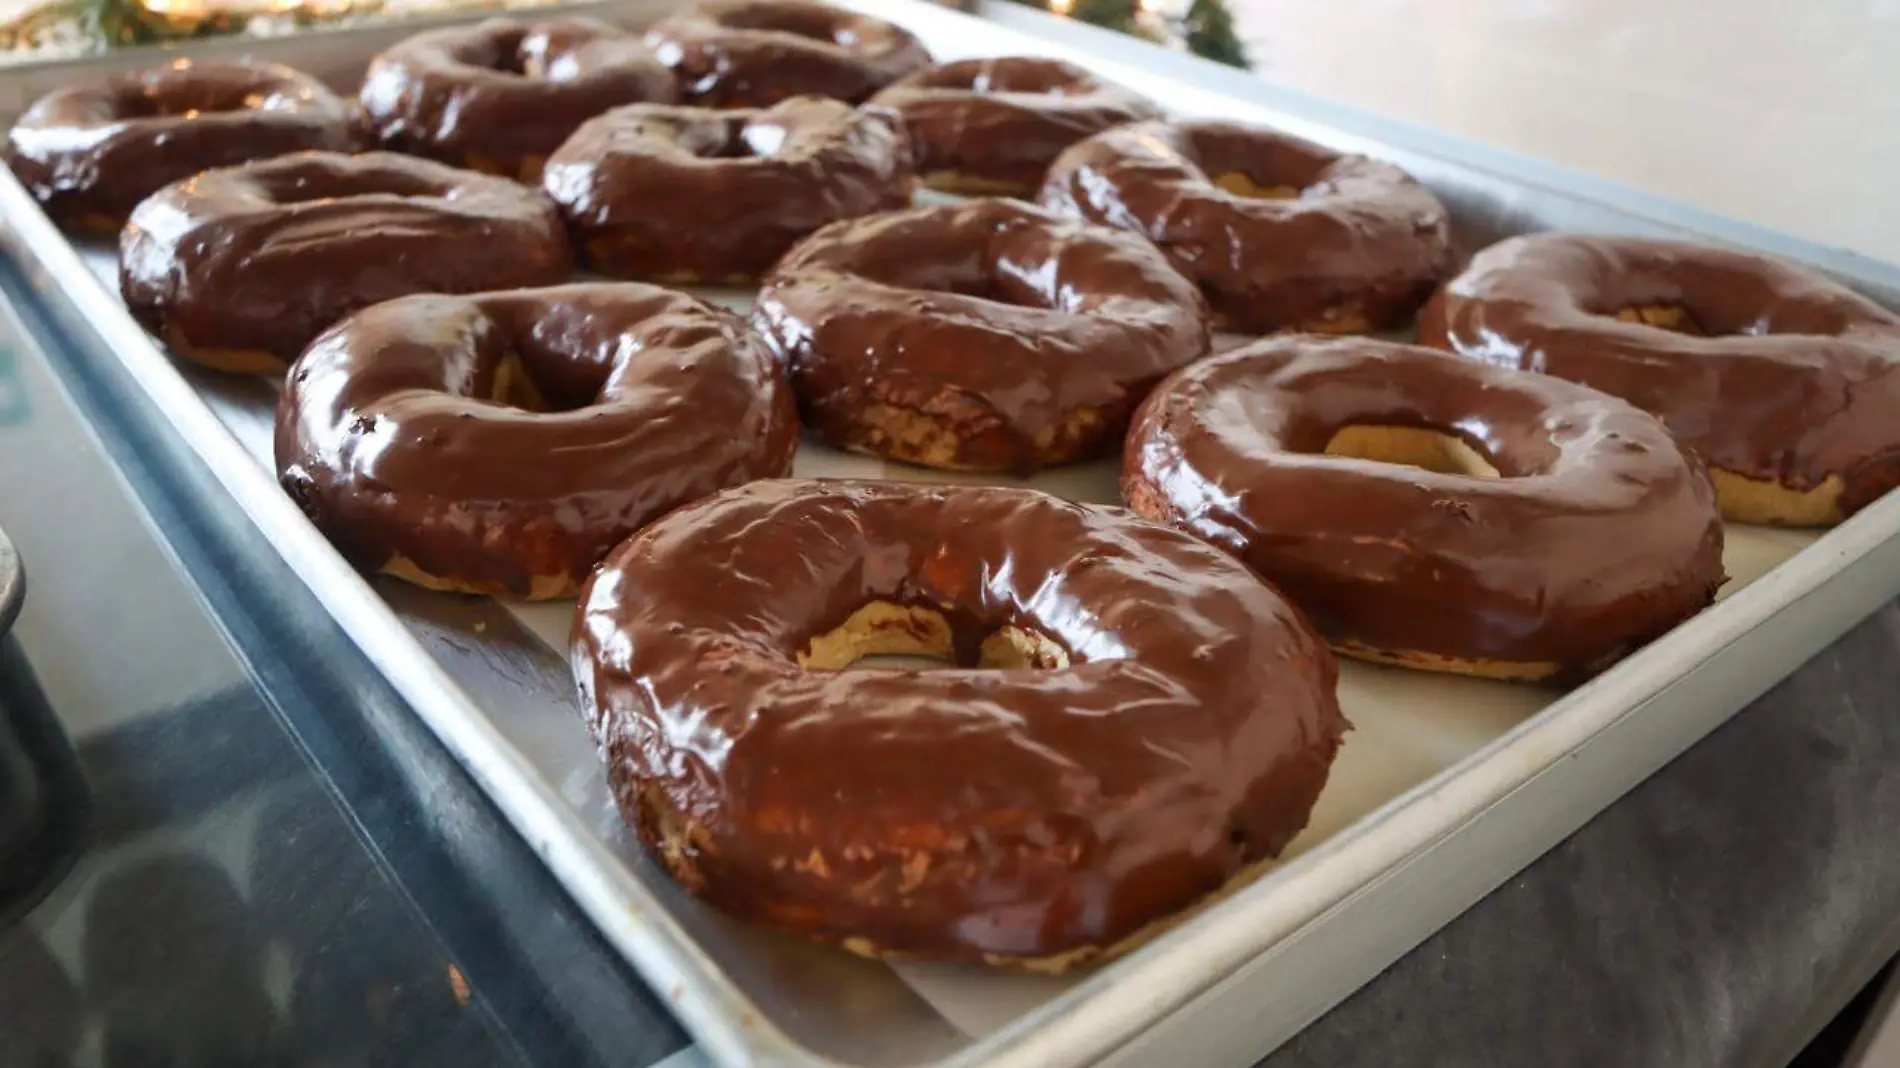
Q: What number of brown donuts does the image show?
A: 12